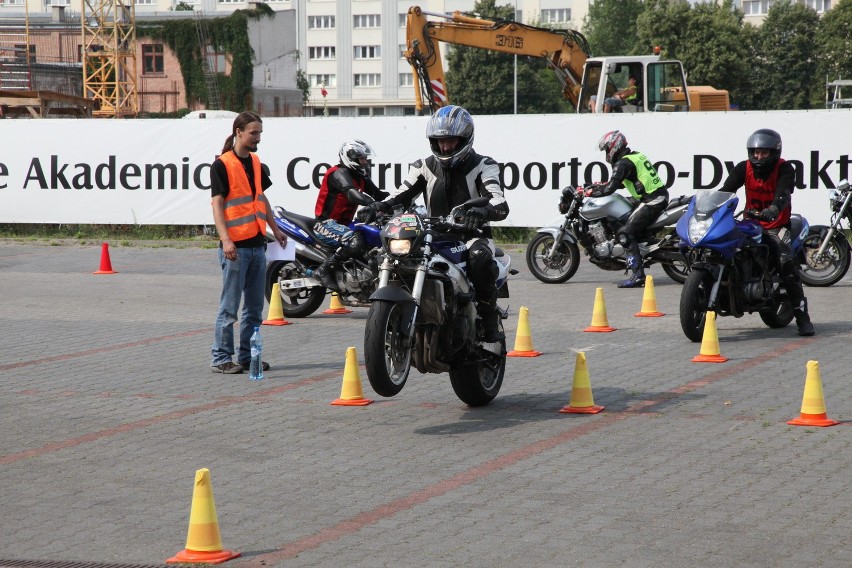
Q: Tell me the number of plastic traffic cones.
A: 11